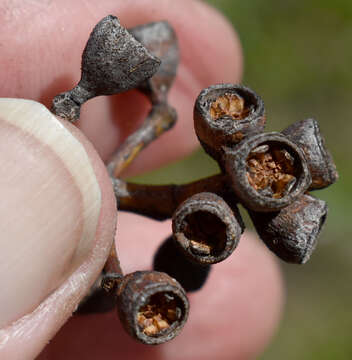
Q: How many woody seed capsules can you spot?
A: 8